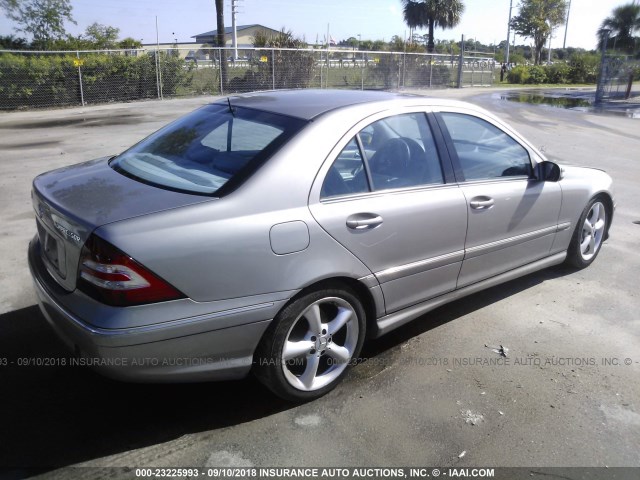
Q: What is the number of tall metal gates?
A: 2